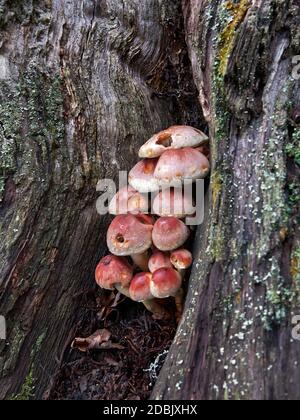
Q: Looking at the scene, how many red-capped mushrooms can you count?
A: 12